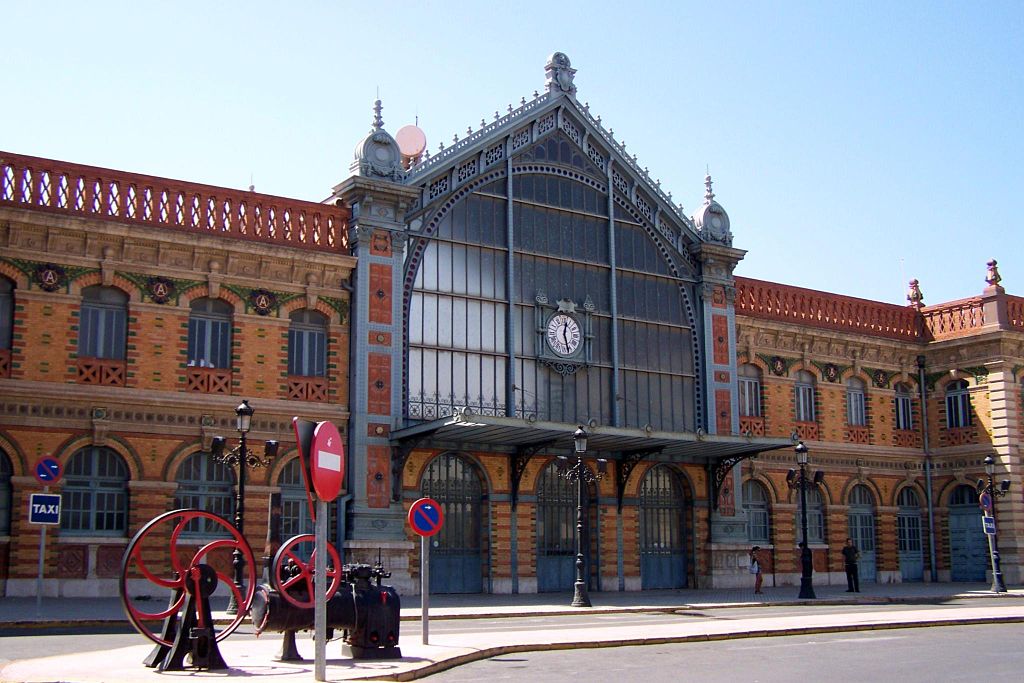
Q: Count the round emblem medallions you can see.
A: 6